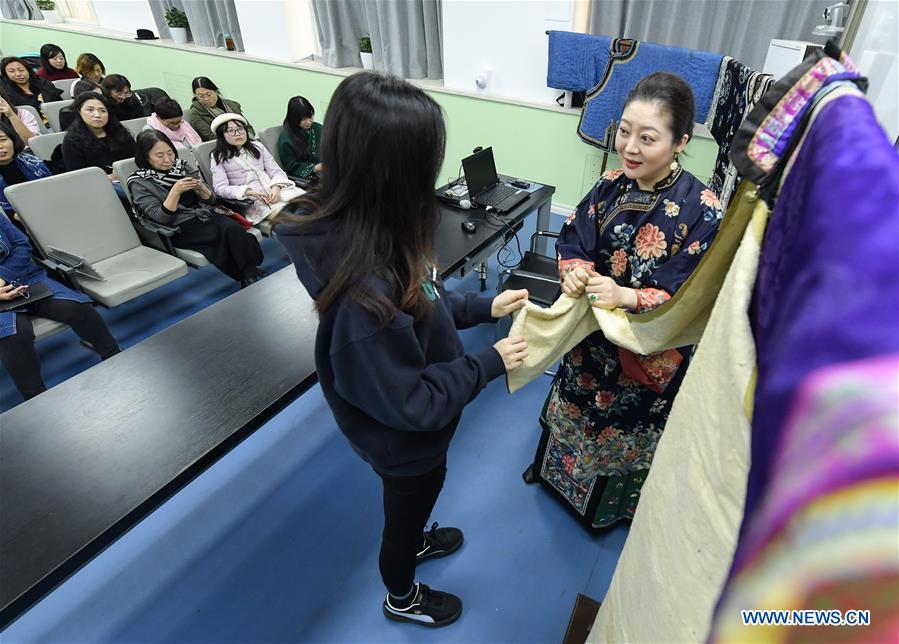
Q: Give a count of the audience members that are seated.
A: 14